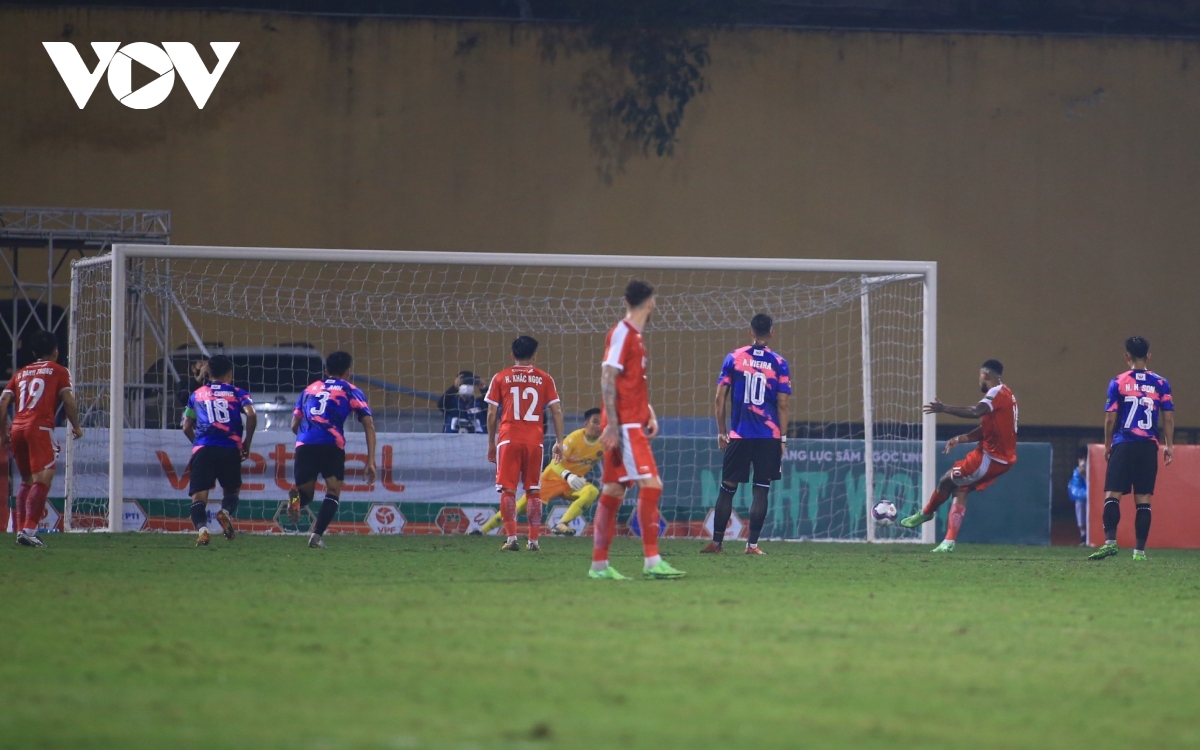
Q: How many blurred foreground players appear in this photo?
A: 1